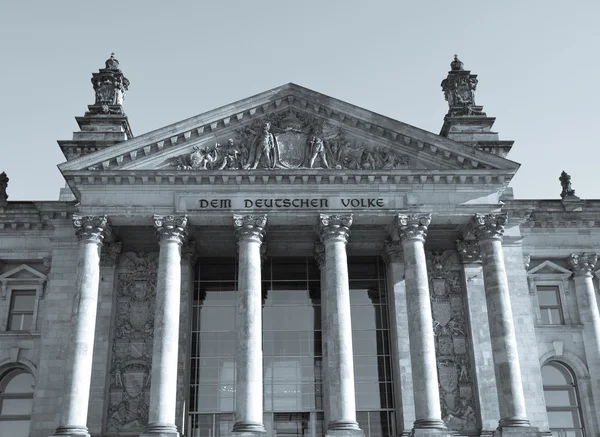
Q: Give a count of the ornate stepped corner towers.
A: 2